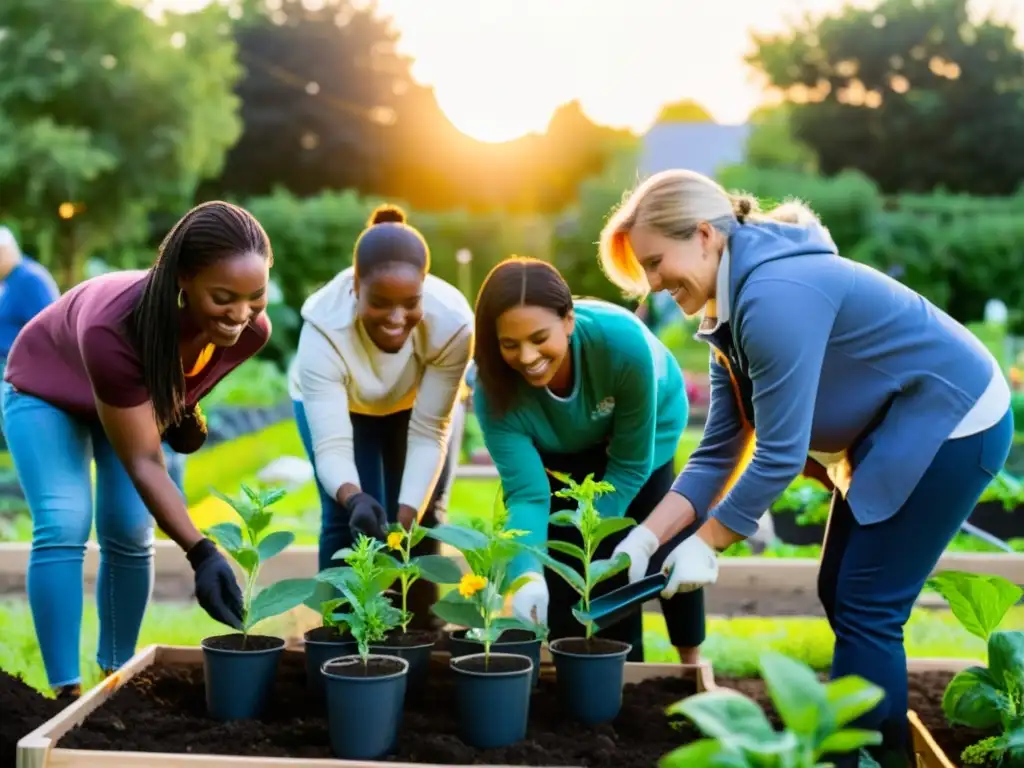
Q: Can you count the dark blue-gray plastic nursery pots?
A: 7